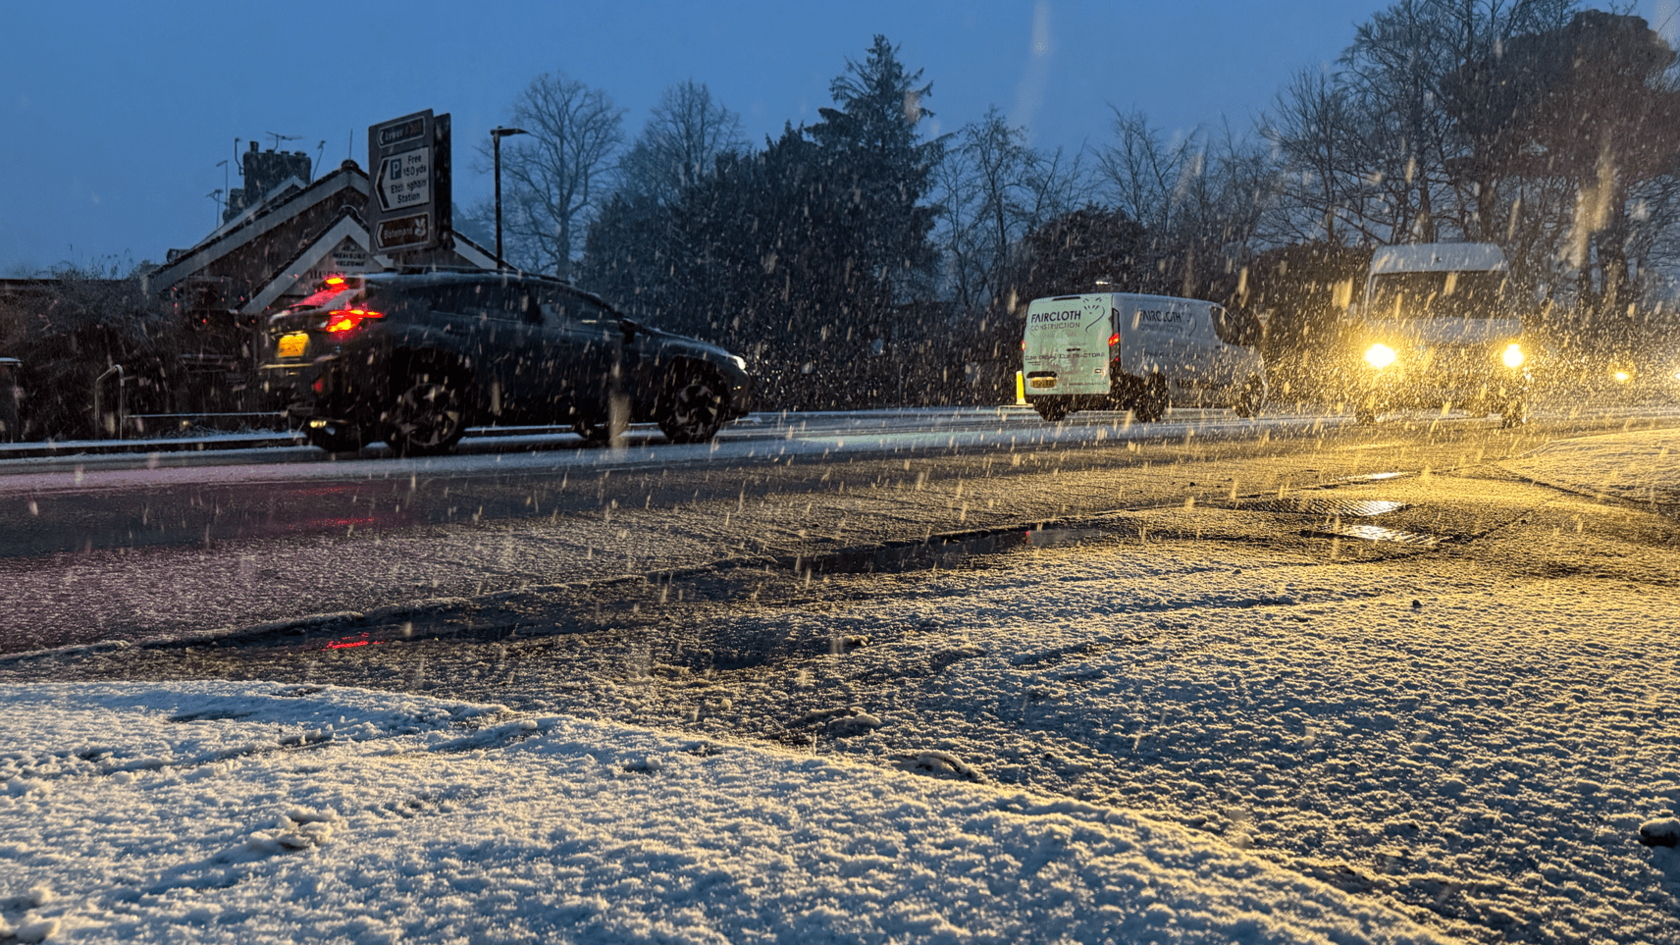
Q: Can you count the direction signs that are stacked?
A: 3